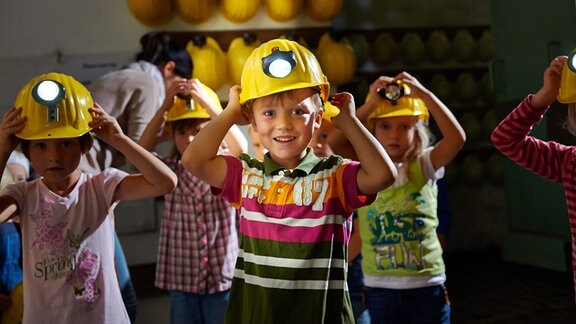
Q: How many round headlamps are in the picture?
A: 4